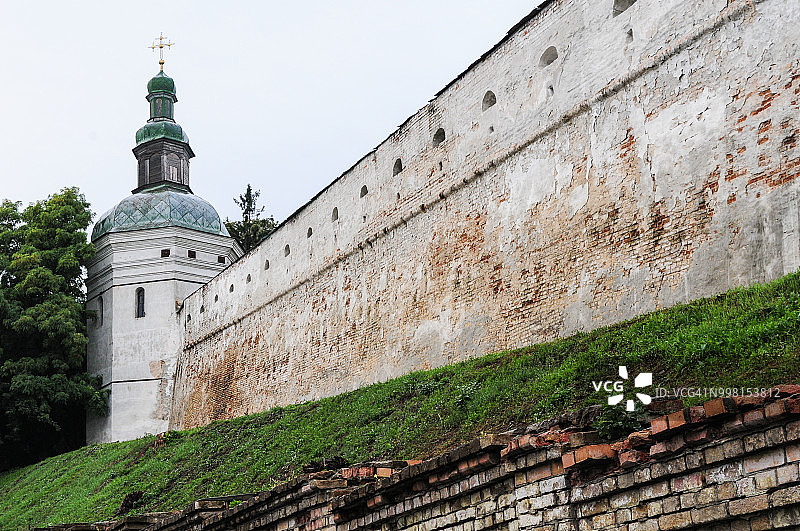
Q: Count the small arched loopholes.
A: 15